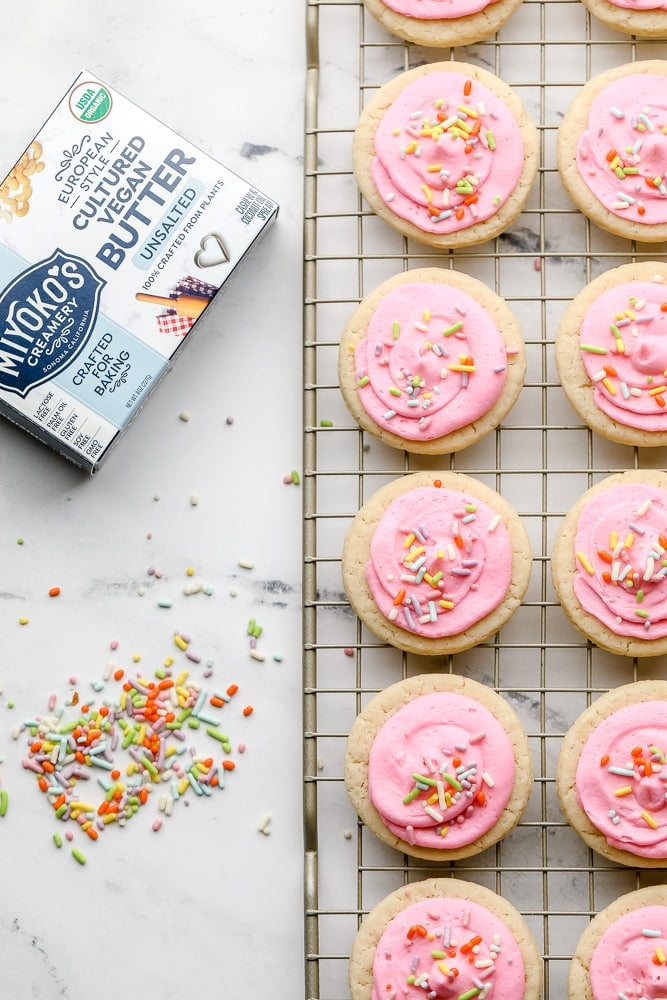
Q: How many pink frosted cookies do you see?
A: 12